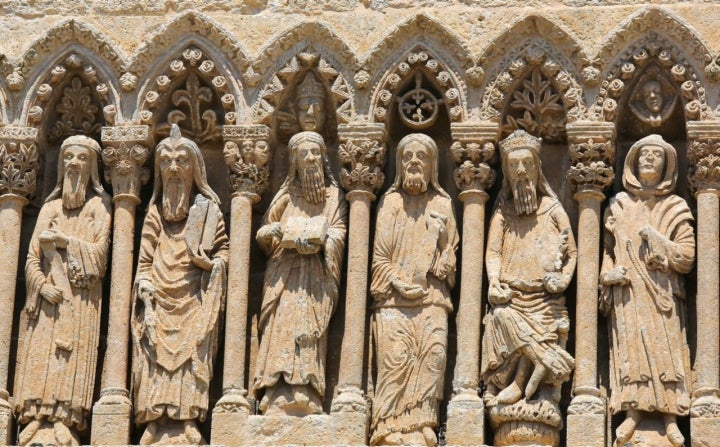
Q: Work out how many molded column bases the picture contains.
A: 7